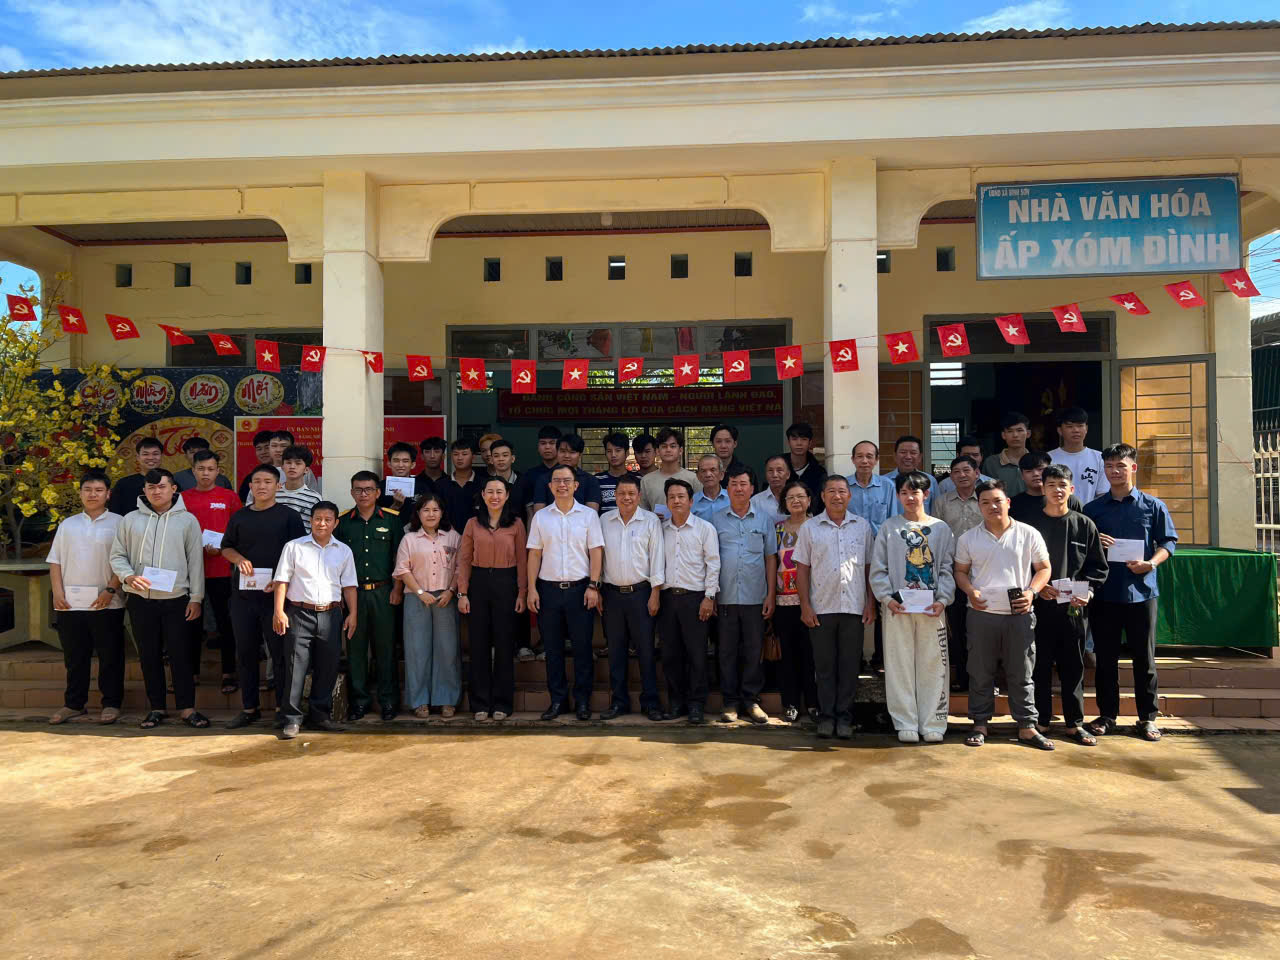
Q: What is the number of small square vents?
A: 11